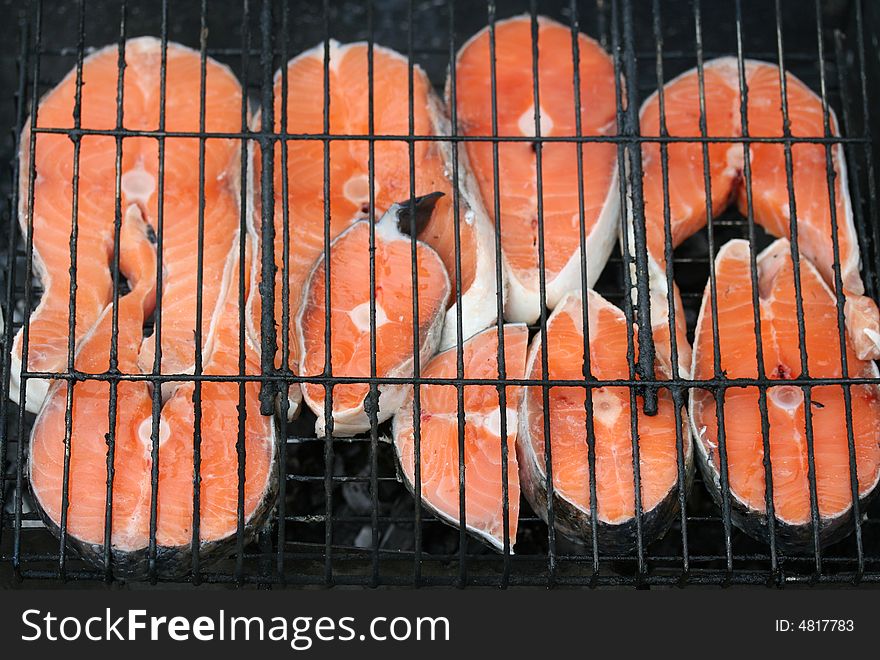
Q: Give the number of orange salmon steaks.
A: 9